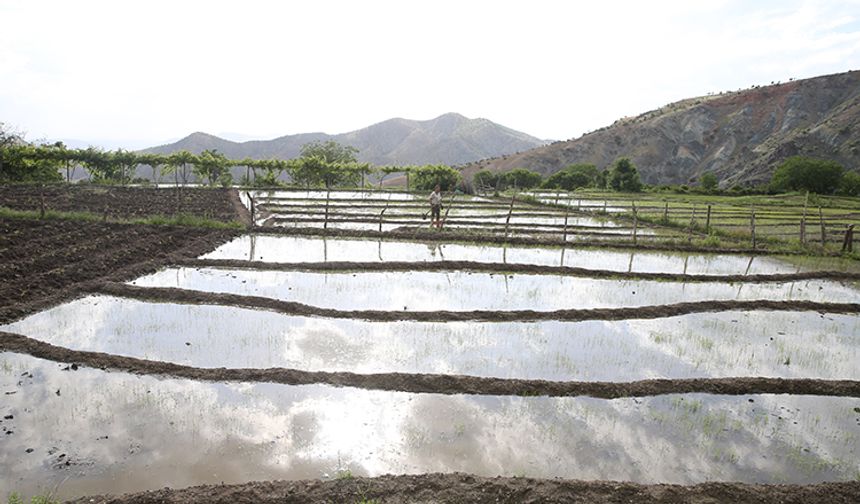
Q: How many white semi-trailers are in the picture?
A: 0